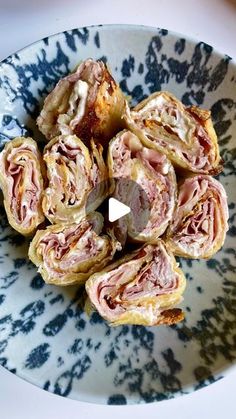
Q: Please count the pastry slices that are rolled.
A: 8